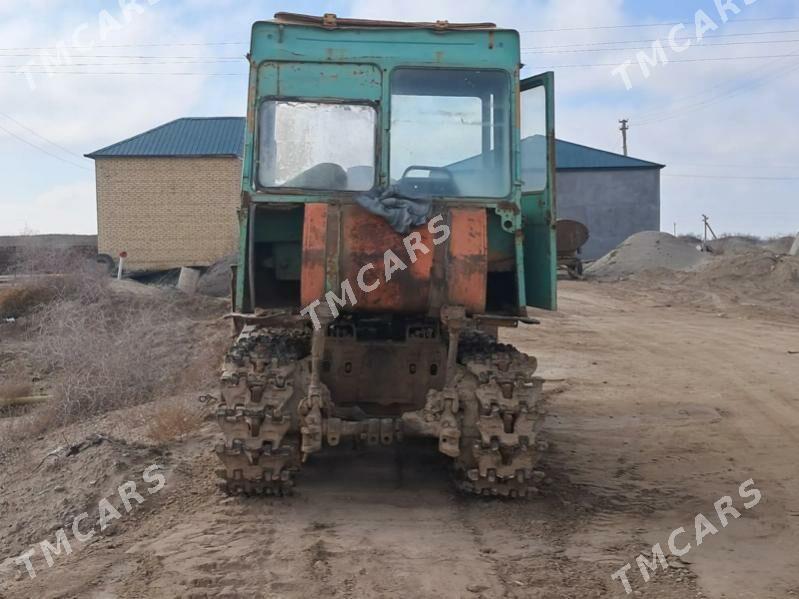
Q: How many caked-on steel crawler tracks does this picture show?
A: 2